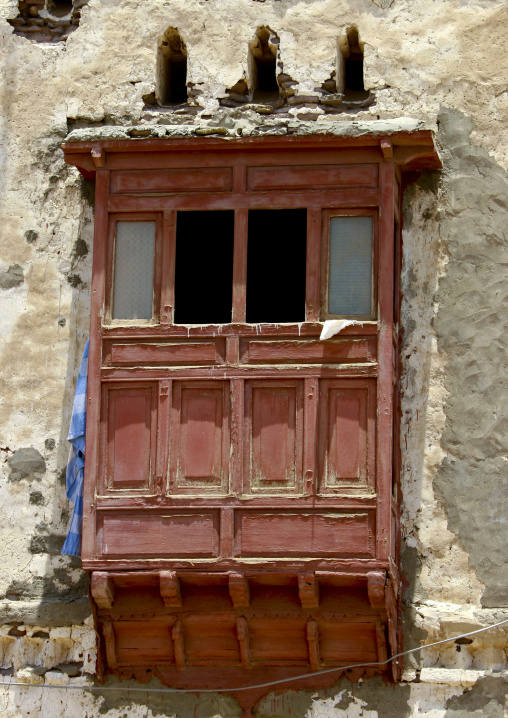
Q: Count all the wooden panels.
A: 10